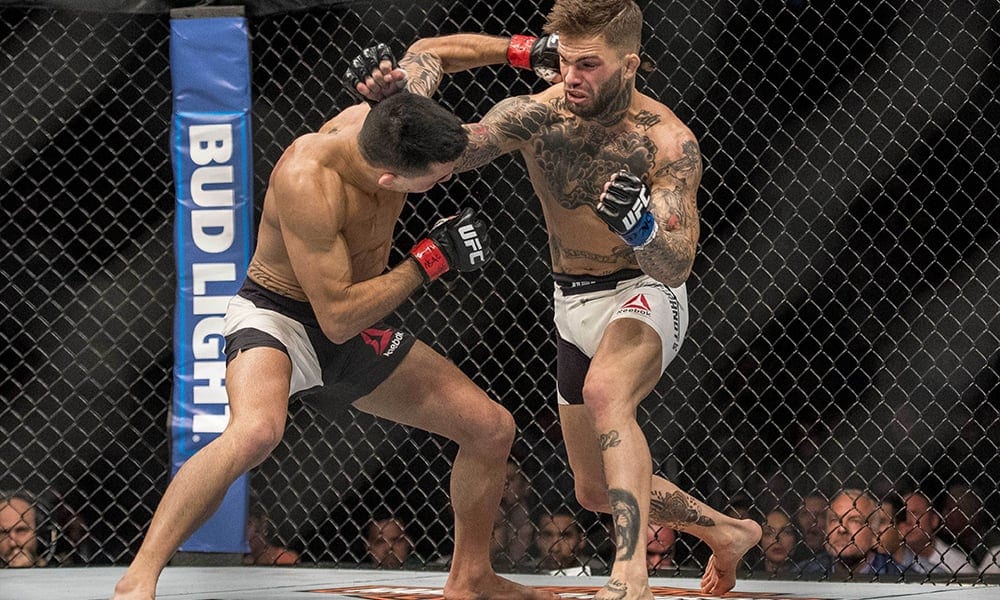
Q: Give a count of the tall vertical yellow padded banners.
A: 0